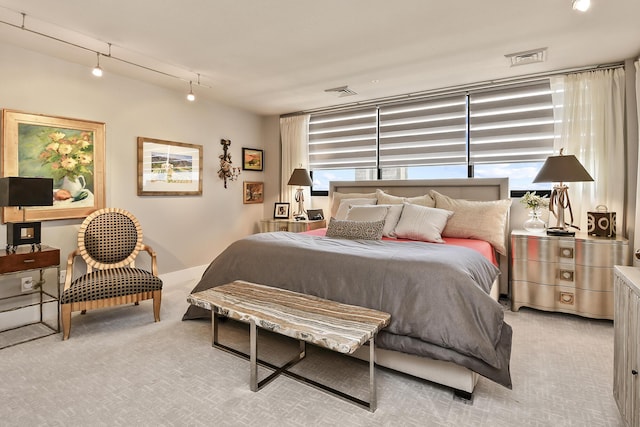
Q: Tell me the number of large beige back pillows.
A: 3